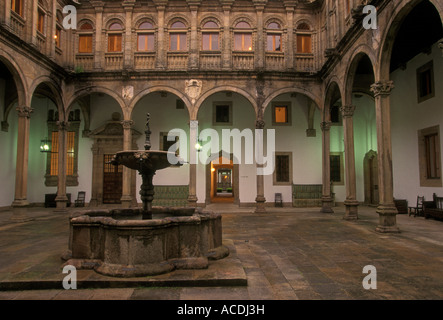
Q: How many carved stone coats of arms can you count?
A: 2